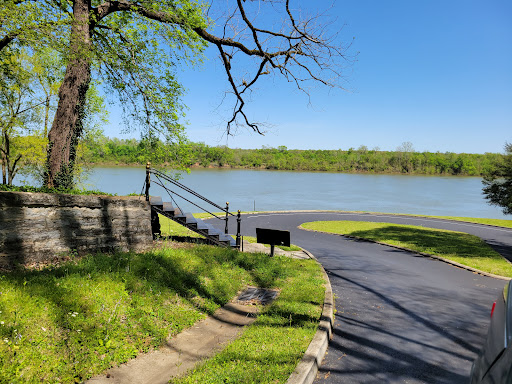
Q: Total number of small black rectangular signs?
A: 1